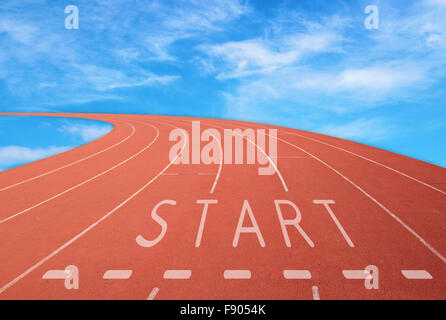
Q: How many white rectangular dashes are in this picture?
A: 7